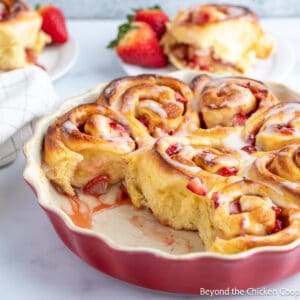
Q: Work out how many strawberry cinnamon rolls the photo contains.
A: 9